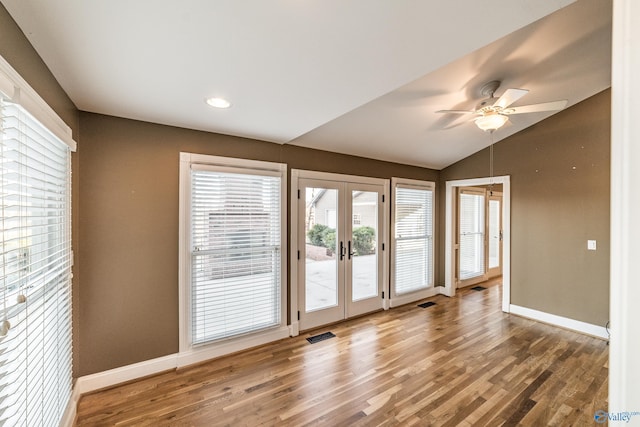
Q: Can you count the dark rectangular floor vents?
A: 3